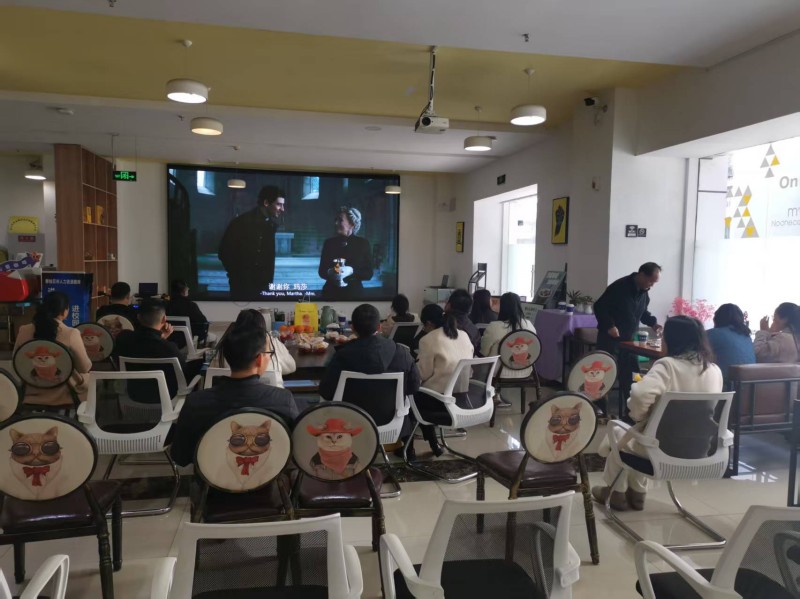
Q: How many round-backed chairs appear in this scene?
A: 10